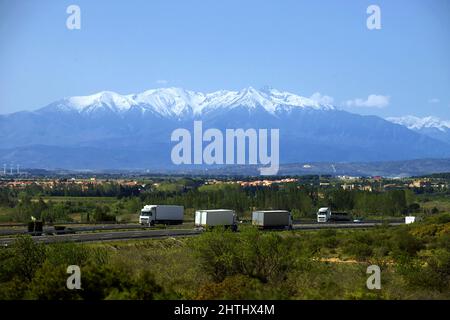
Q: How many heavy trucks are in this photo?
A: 4